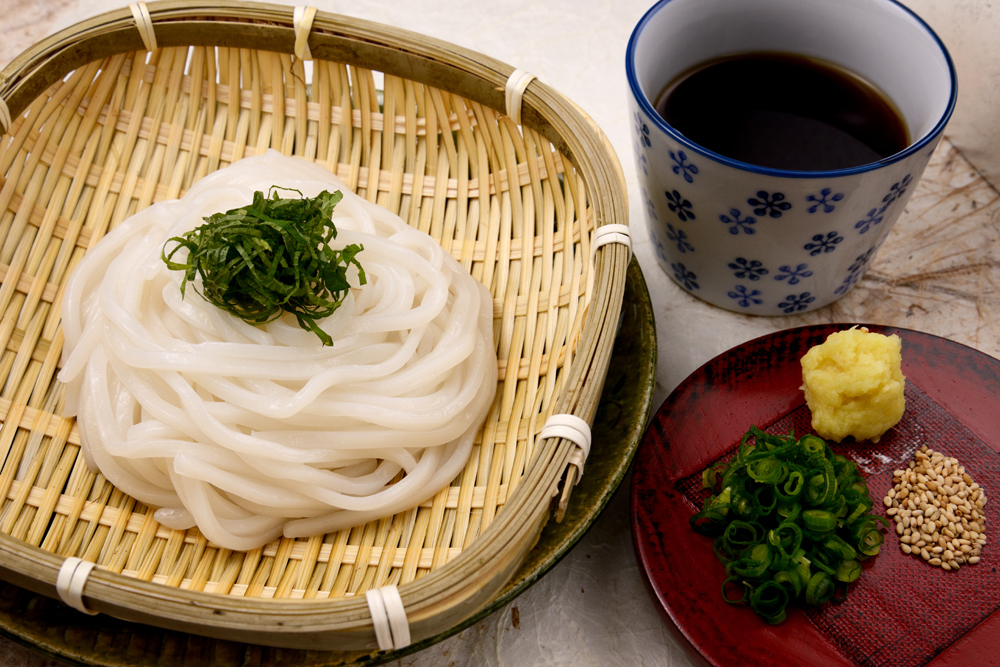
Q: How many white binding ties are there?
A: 8